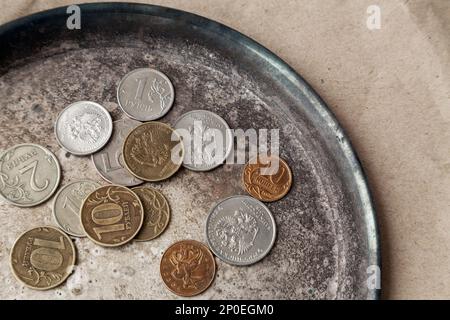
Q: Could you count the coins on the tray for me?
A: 13